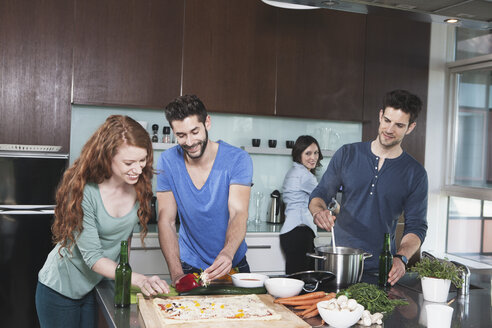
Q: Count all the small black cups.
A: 3